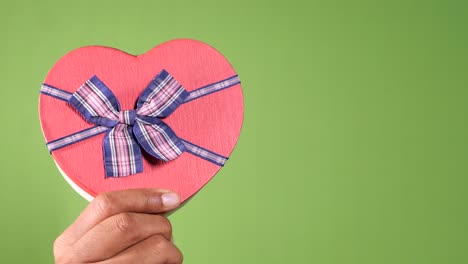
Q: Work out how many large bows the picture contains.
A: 1